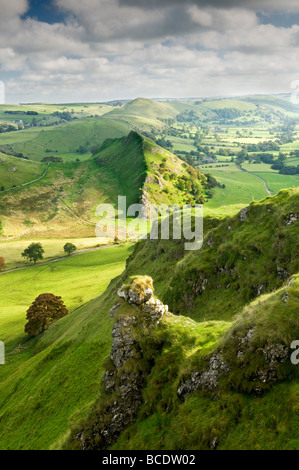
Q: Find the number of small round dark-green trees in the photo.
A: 2